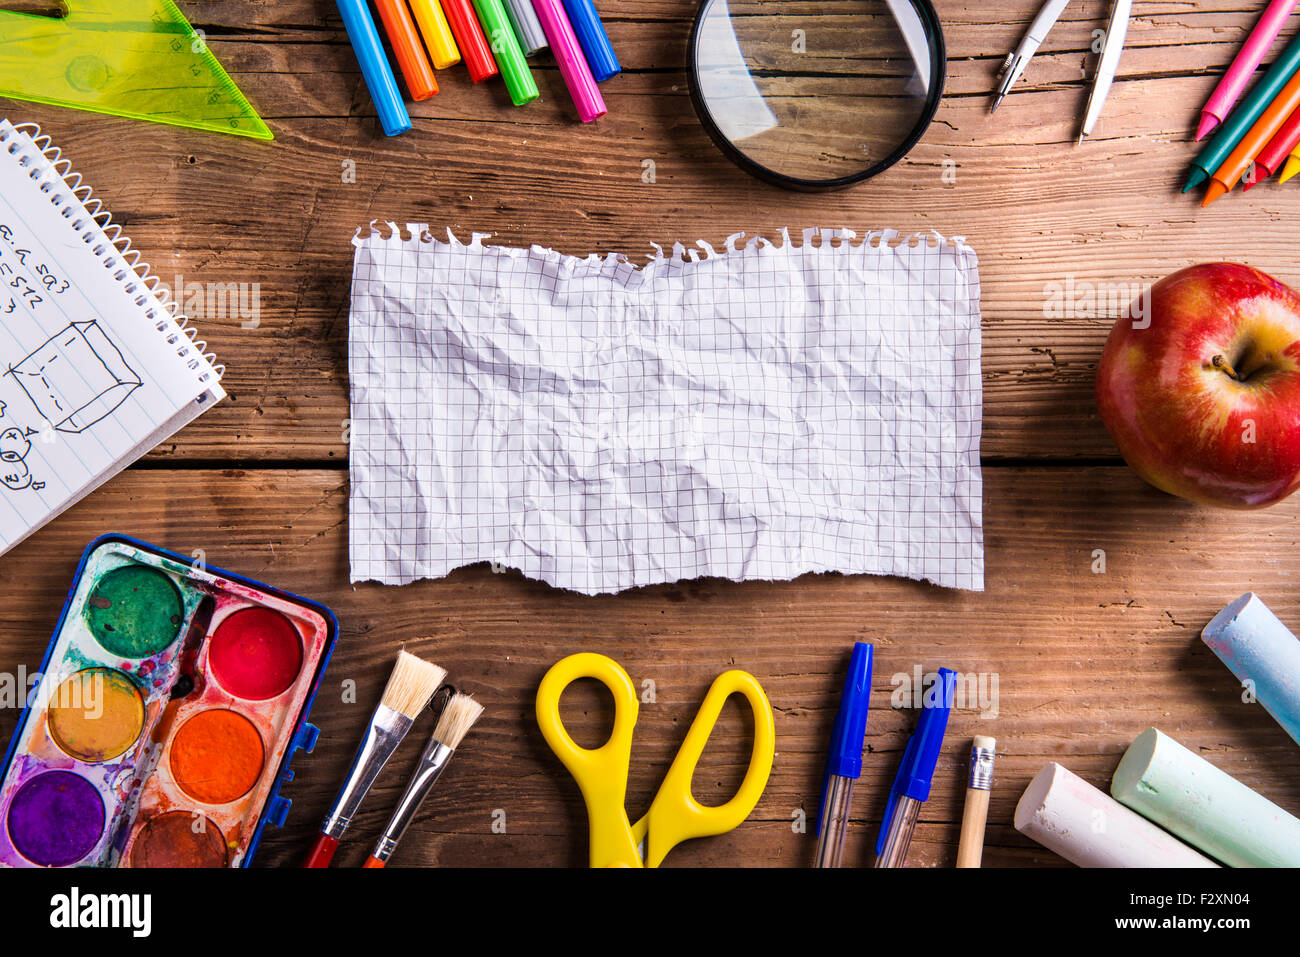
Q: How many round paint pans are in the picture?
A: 6